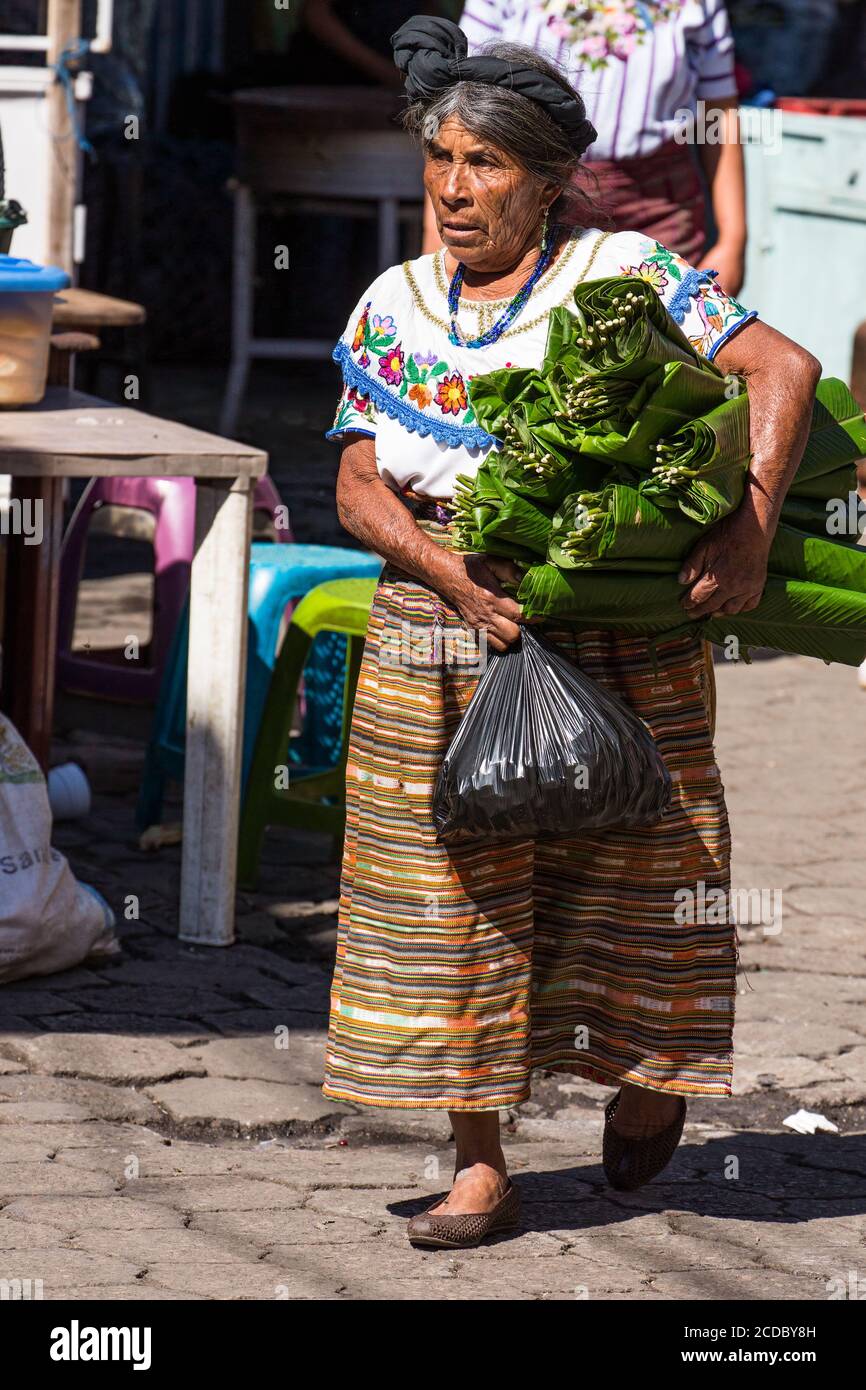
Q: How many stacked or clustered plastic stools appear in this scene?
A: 3